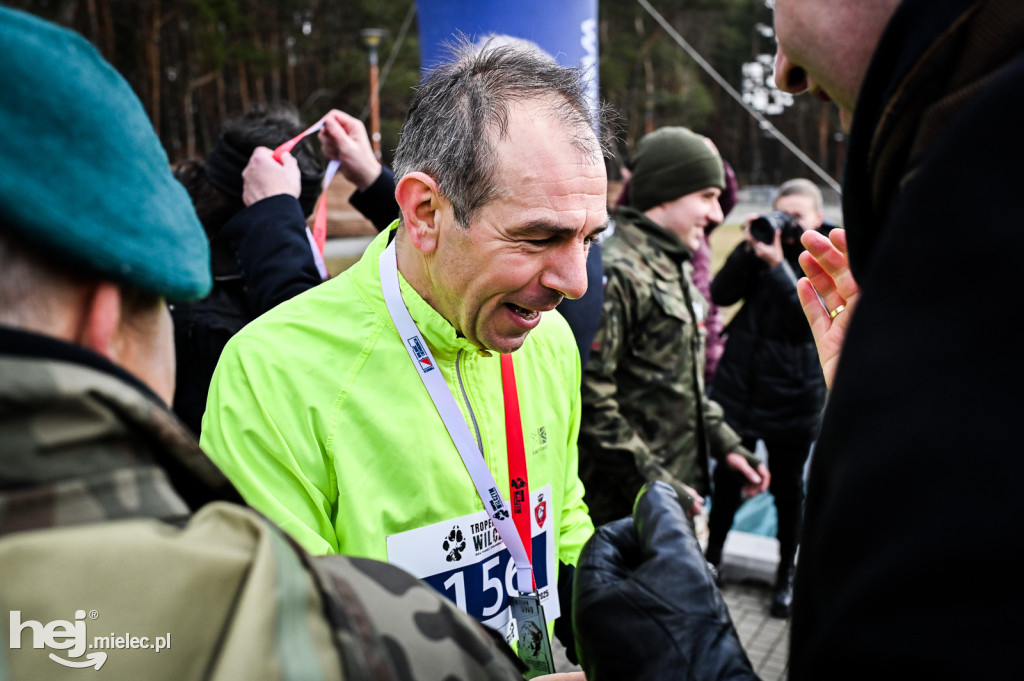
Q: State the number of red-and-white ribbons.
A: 2